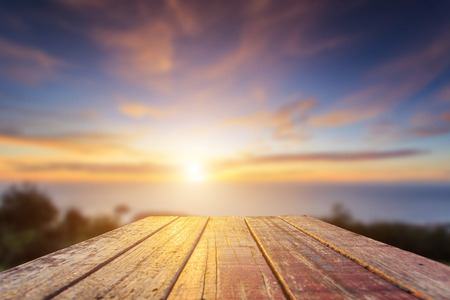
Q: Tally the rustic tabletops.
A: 1